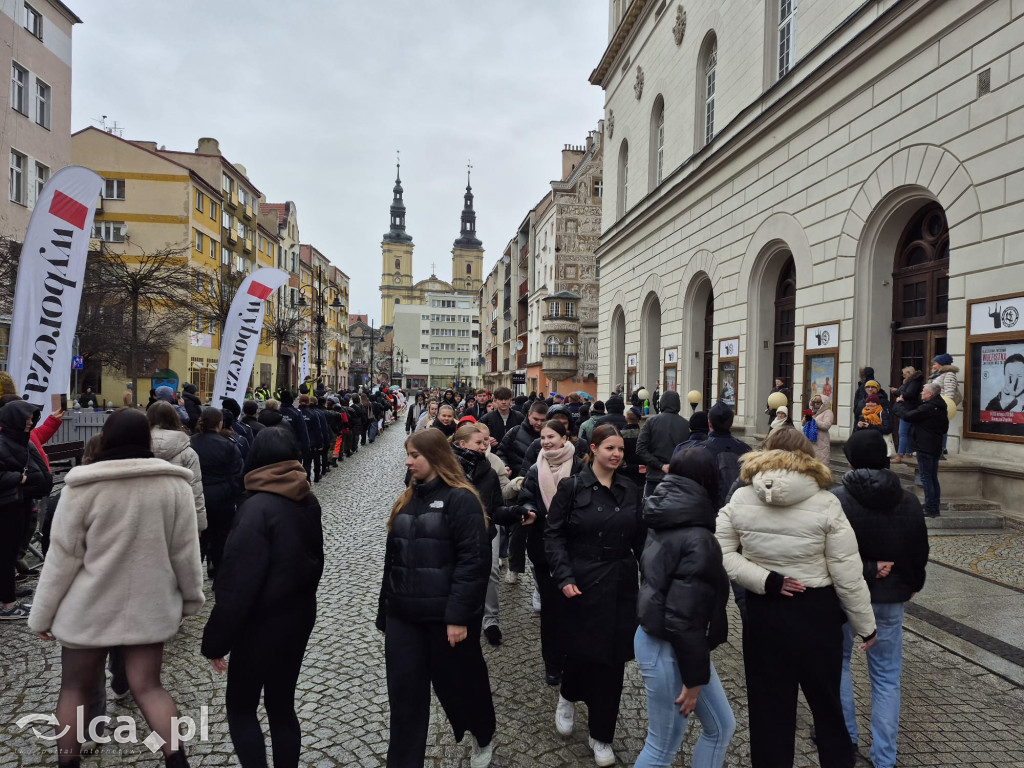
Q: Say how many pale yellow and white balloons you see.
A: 4